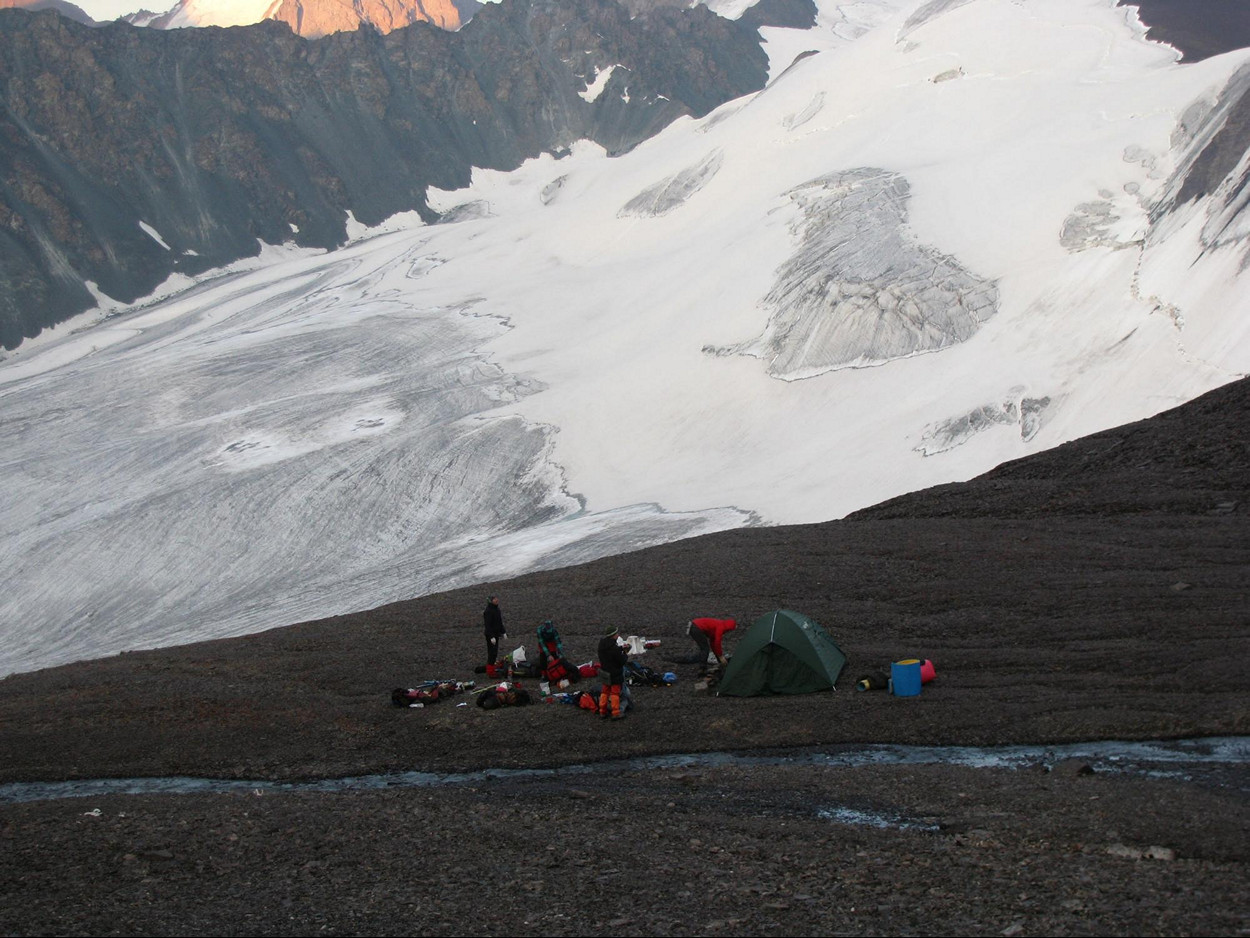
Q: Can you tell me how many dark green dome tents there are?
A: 1